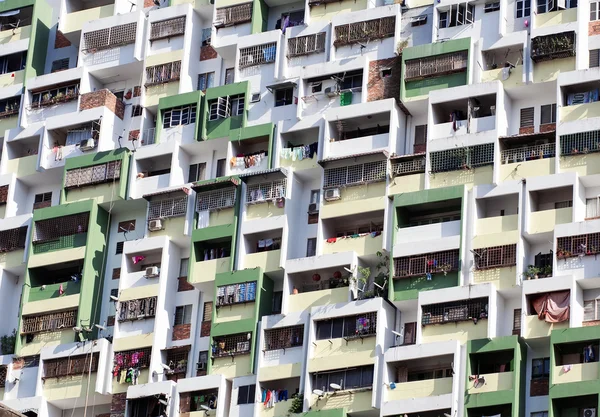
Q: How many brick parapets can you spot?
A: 1